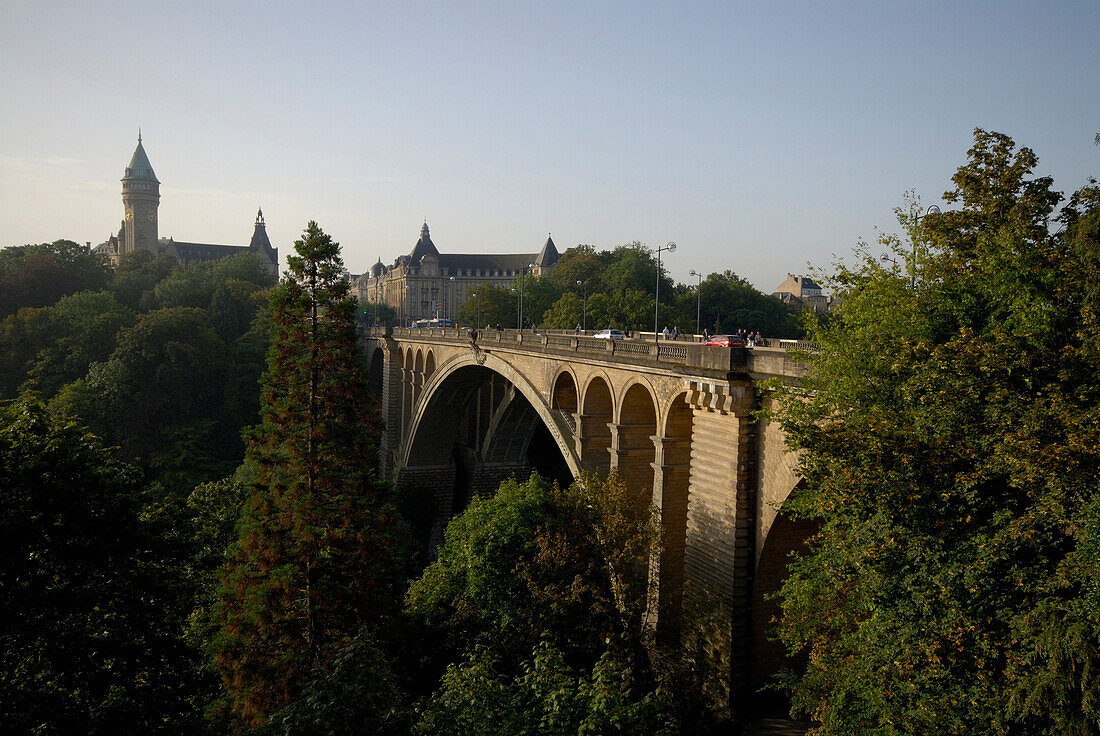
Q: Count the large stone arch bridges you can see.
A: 1